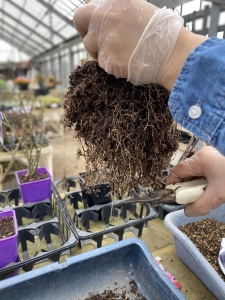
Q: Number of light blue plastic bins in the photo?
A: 2